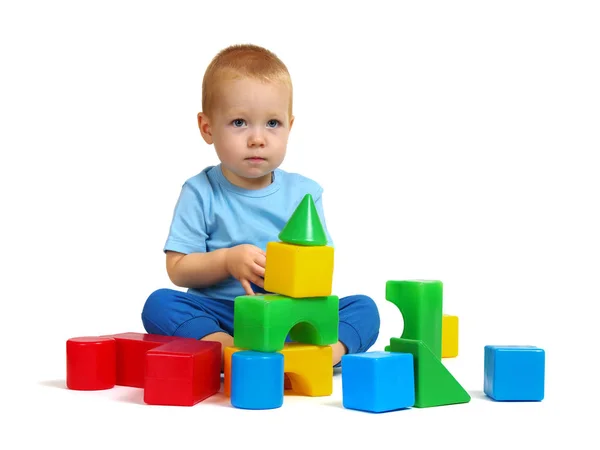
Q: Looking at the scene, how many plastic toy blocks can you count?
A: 13